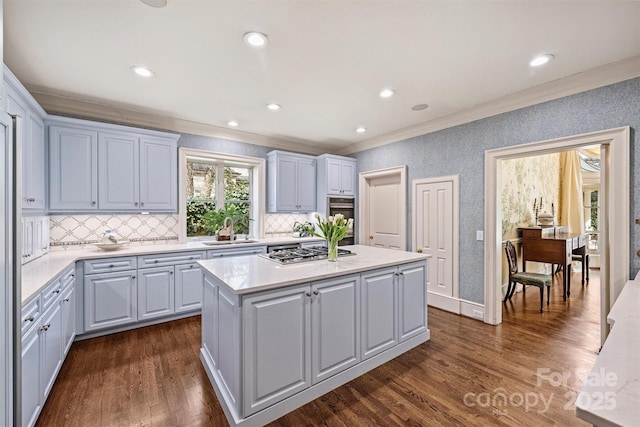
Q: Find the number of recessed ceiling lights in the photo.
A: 7